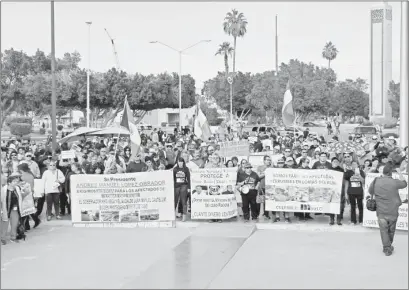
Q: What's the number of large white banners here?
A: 4